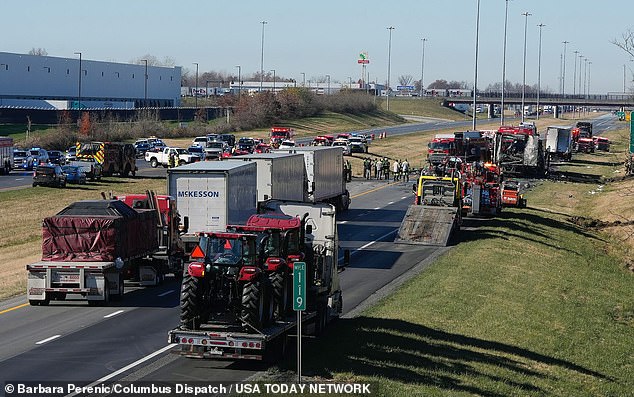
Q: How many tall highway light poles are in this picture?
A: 12